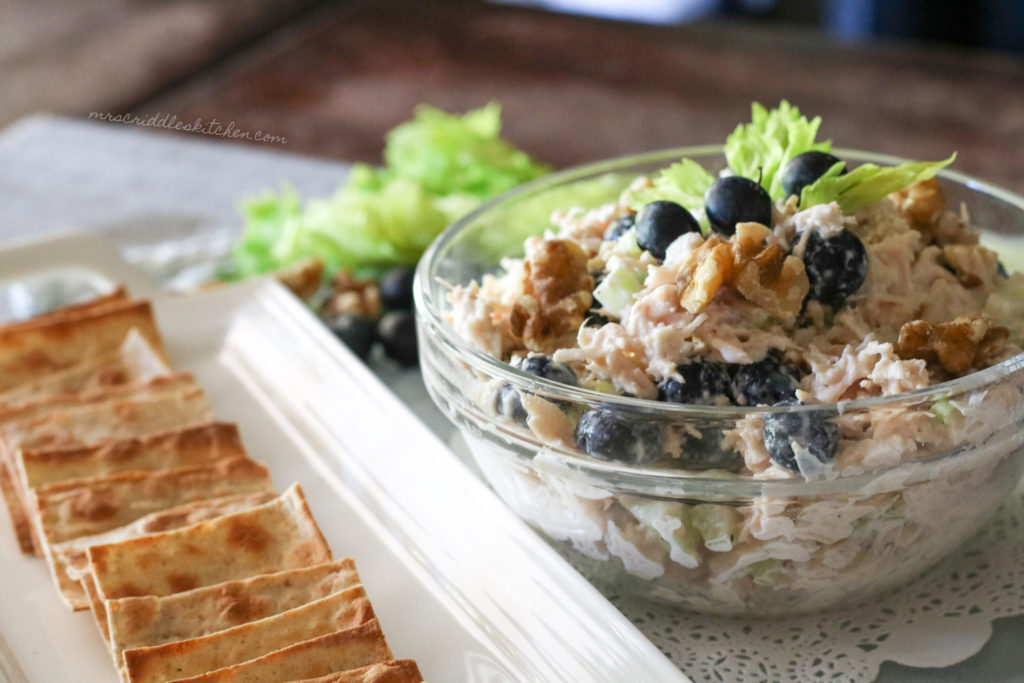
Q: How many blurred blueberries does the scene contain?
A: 3